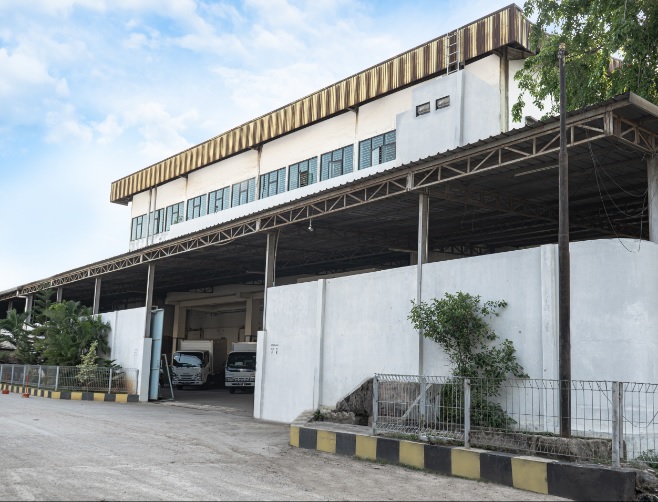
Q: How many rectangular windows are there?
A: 12